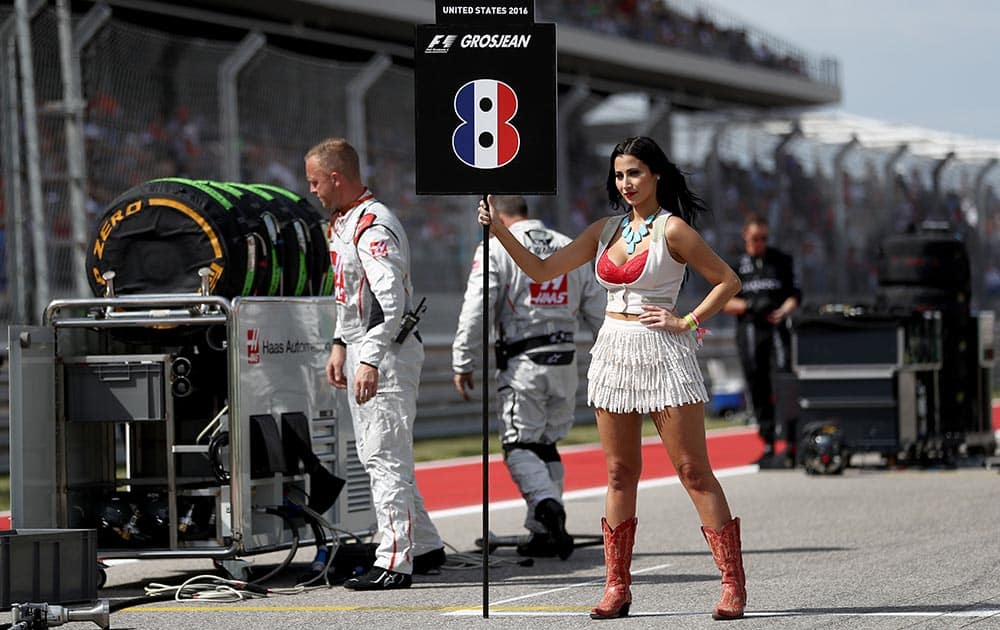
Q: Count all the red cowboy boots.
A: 2